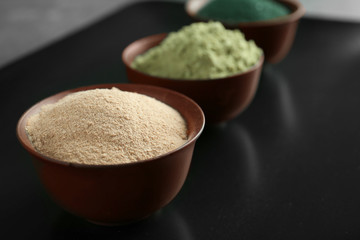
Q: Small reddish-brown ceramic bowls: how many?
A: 3